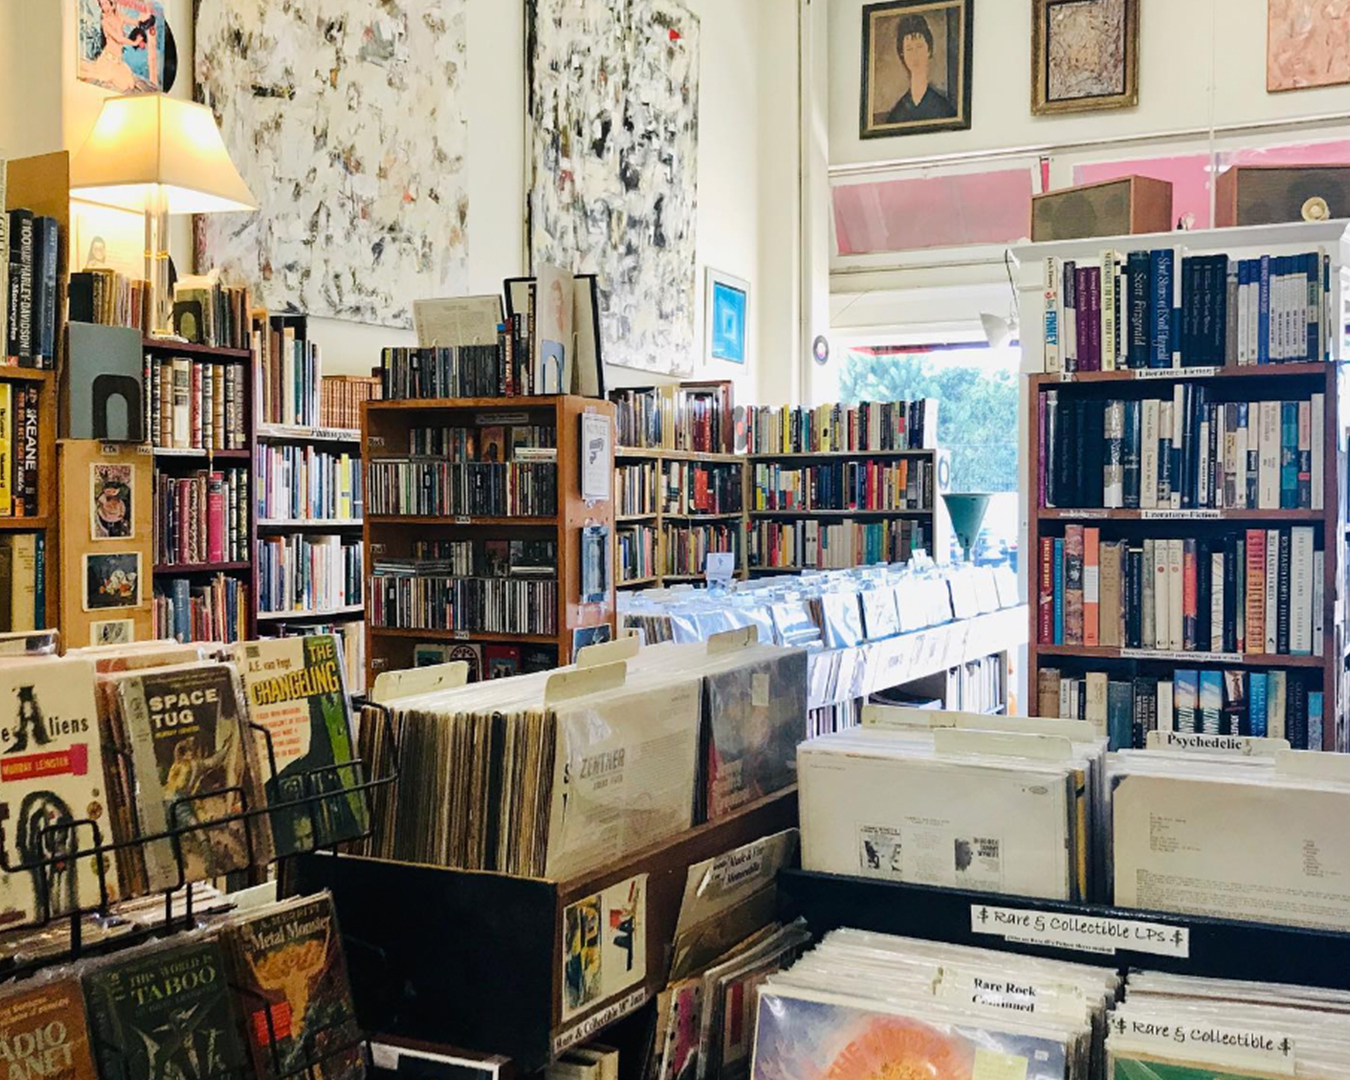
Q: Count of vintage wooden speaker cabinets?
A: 2